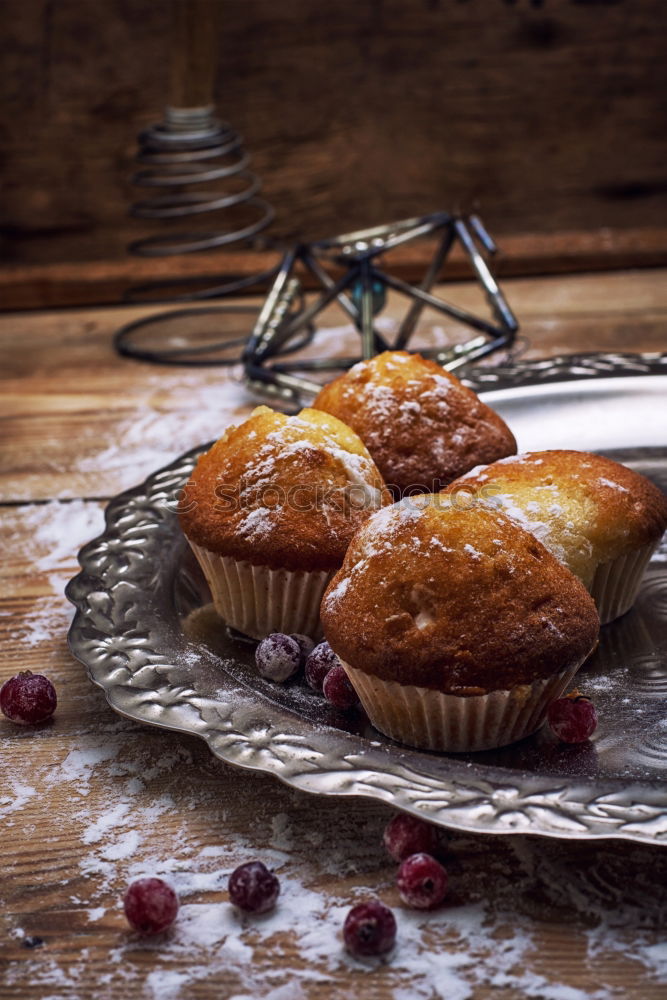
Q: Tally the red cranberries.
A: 11